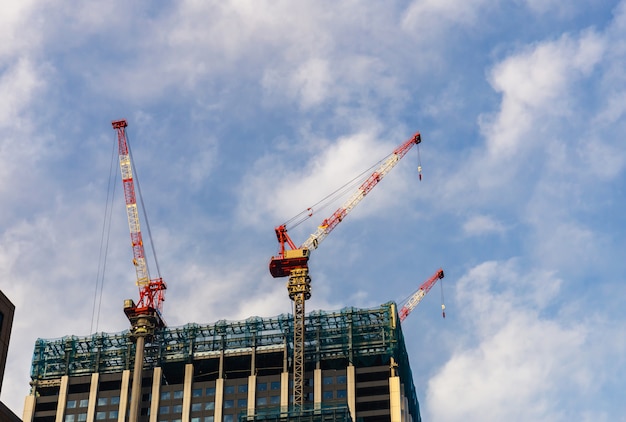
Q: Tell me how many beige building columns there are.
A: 12